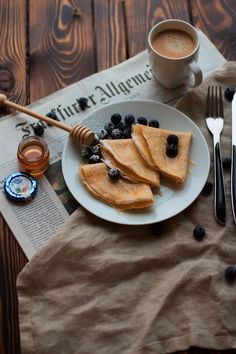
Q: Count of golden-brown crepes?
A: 3